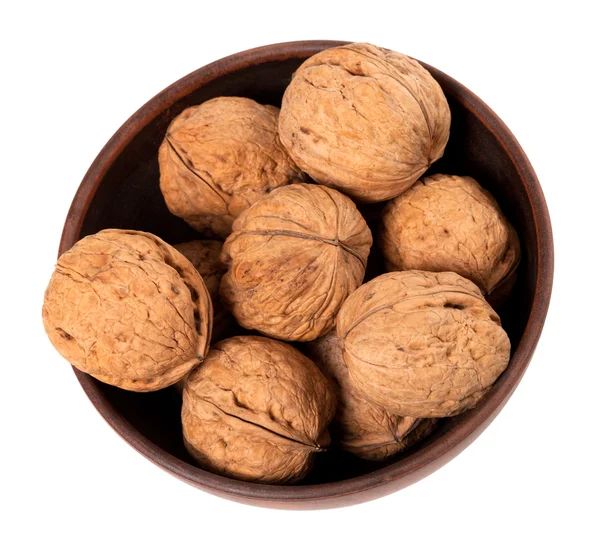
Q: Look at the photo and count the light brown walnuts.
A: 9